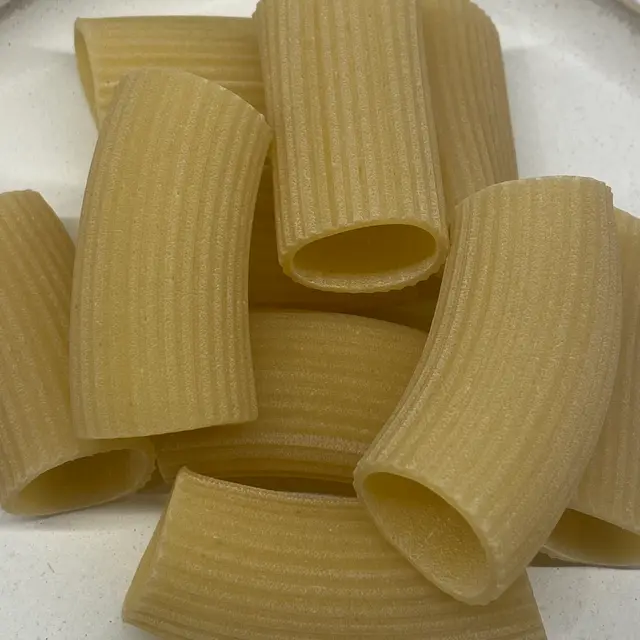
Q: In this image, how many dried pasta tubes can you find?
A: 10